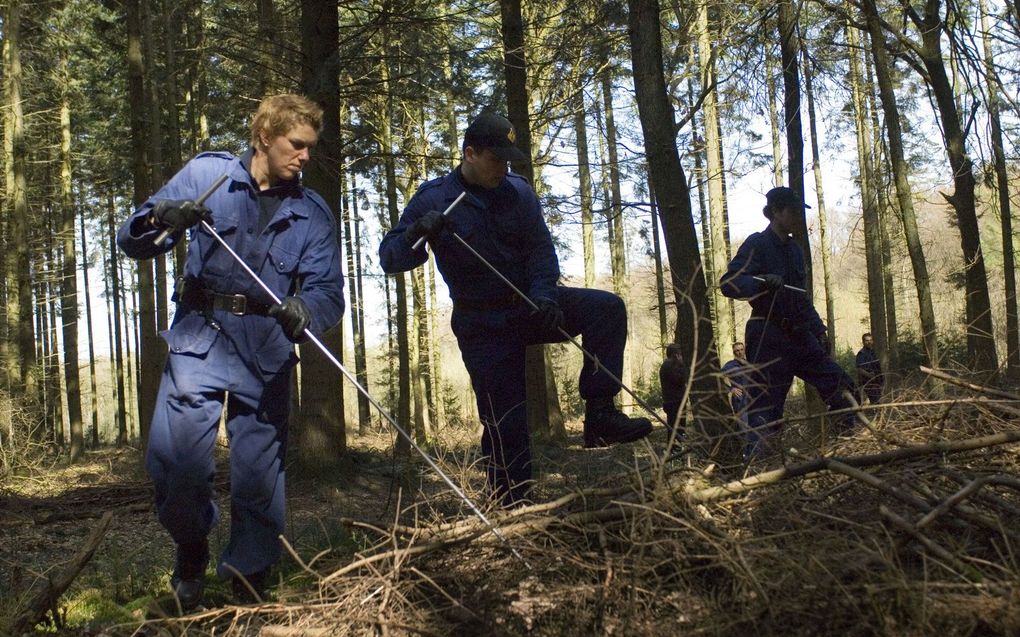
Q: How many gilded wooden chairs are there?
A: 0